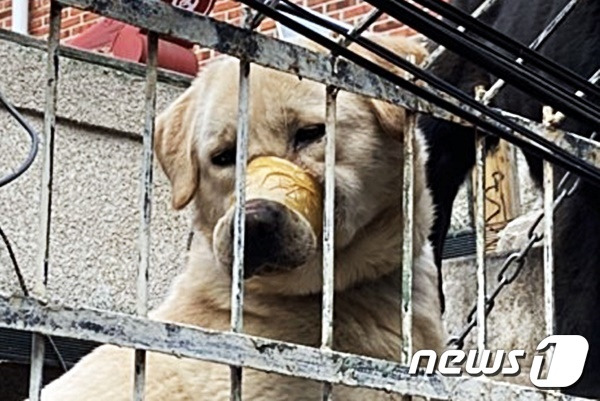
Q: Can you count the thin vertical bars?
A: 7